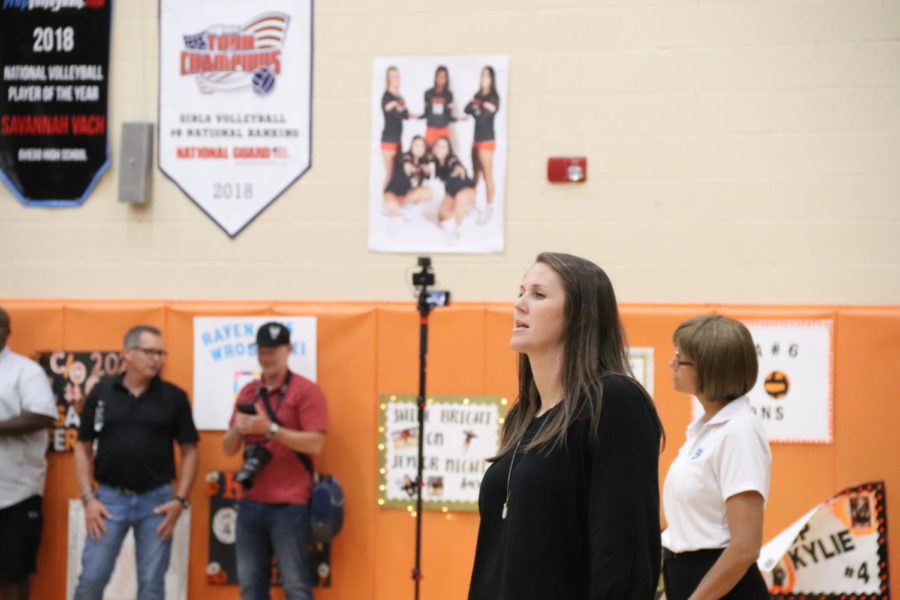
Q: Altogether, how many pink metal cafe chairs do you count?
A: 0